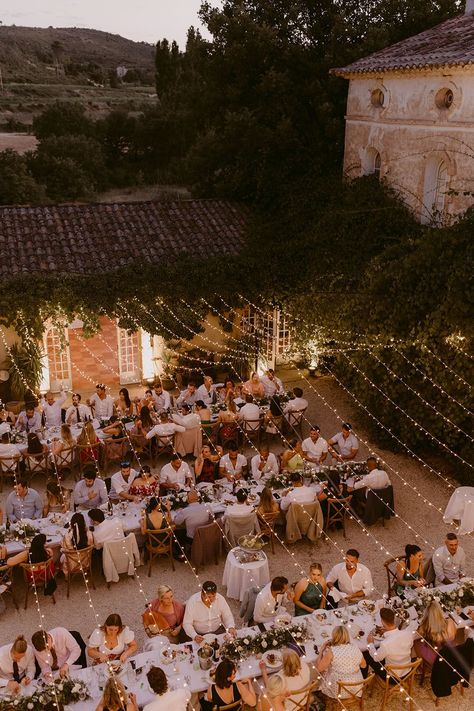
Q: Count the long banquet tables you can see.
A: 3